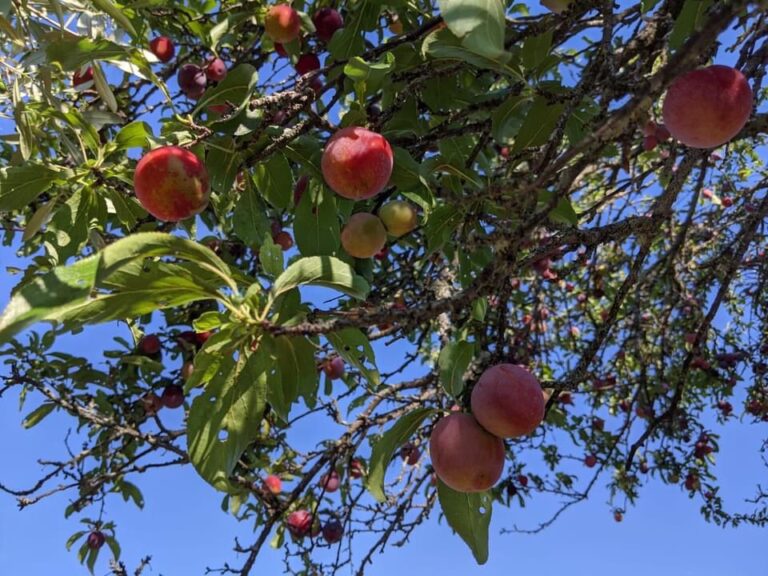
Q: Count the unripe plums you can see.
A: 2